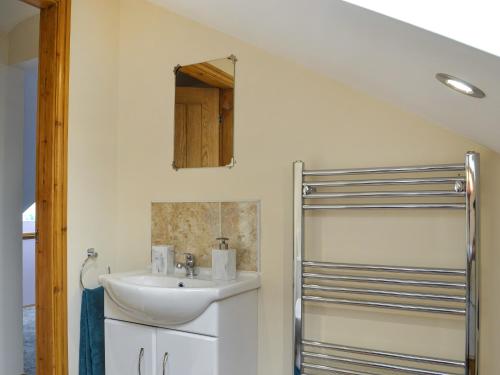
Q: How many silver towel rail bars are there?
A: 11